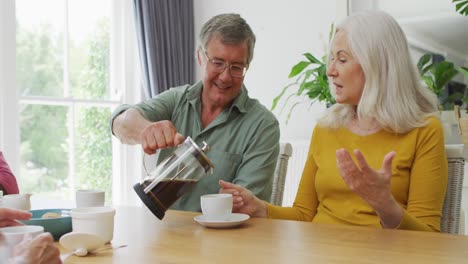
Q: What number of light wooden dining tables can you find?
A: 1